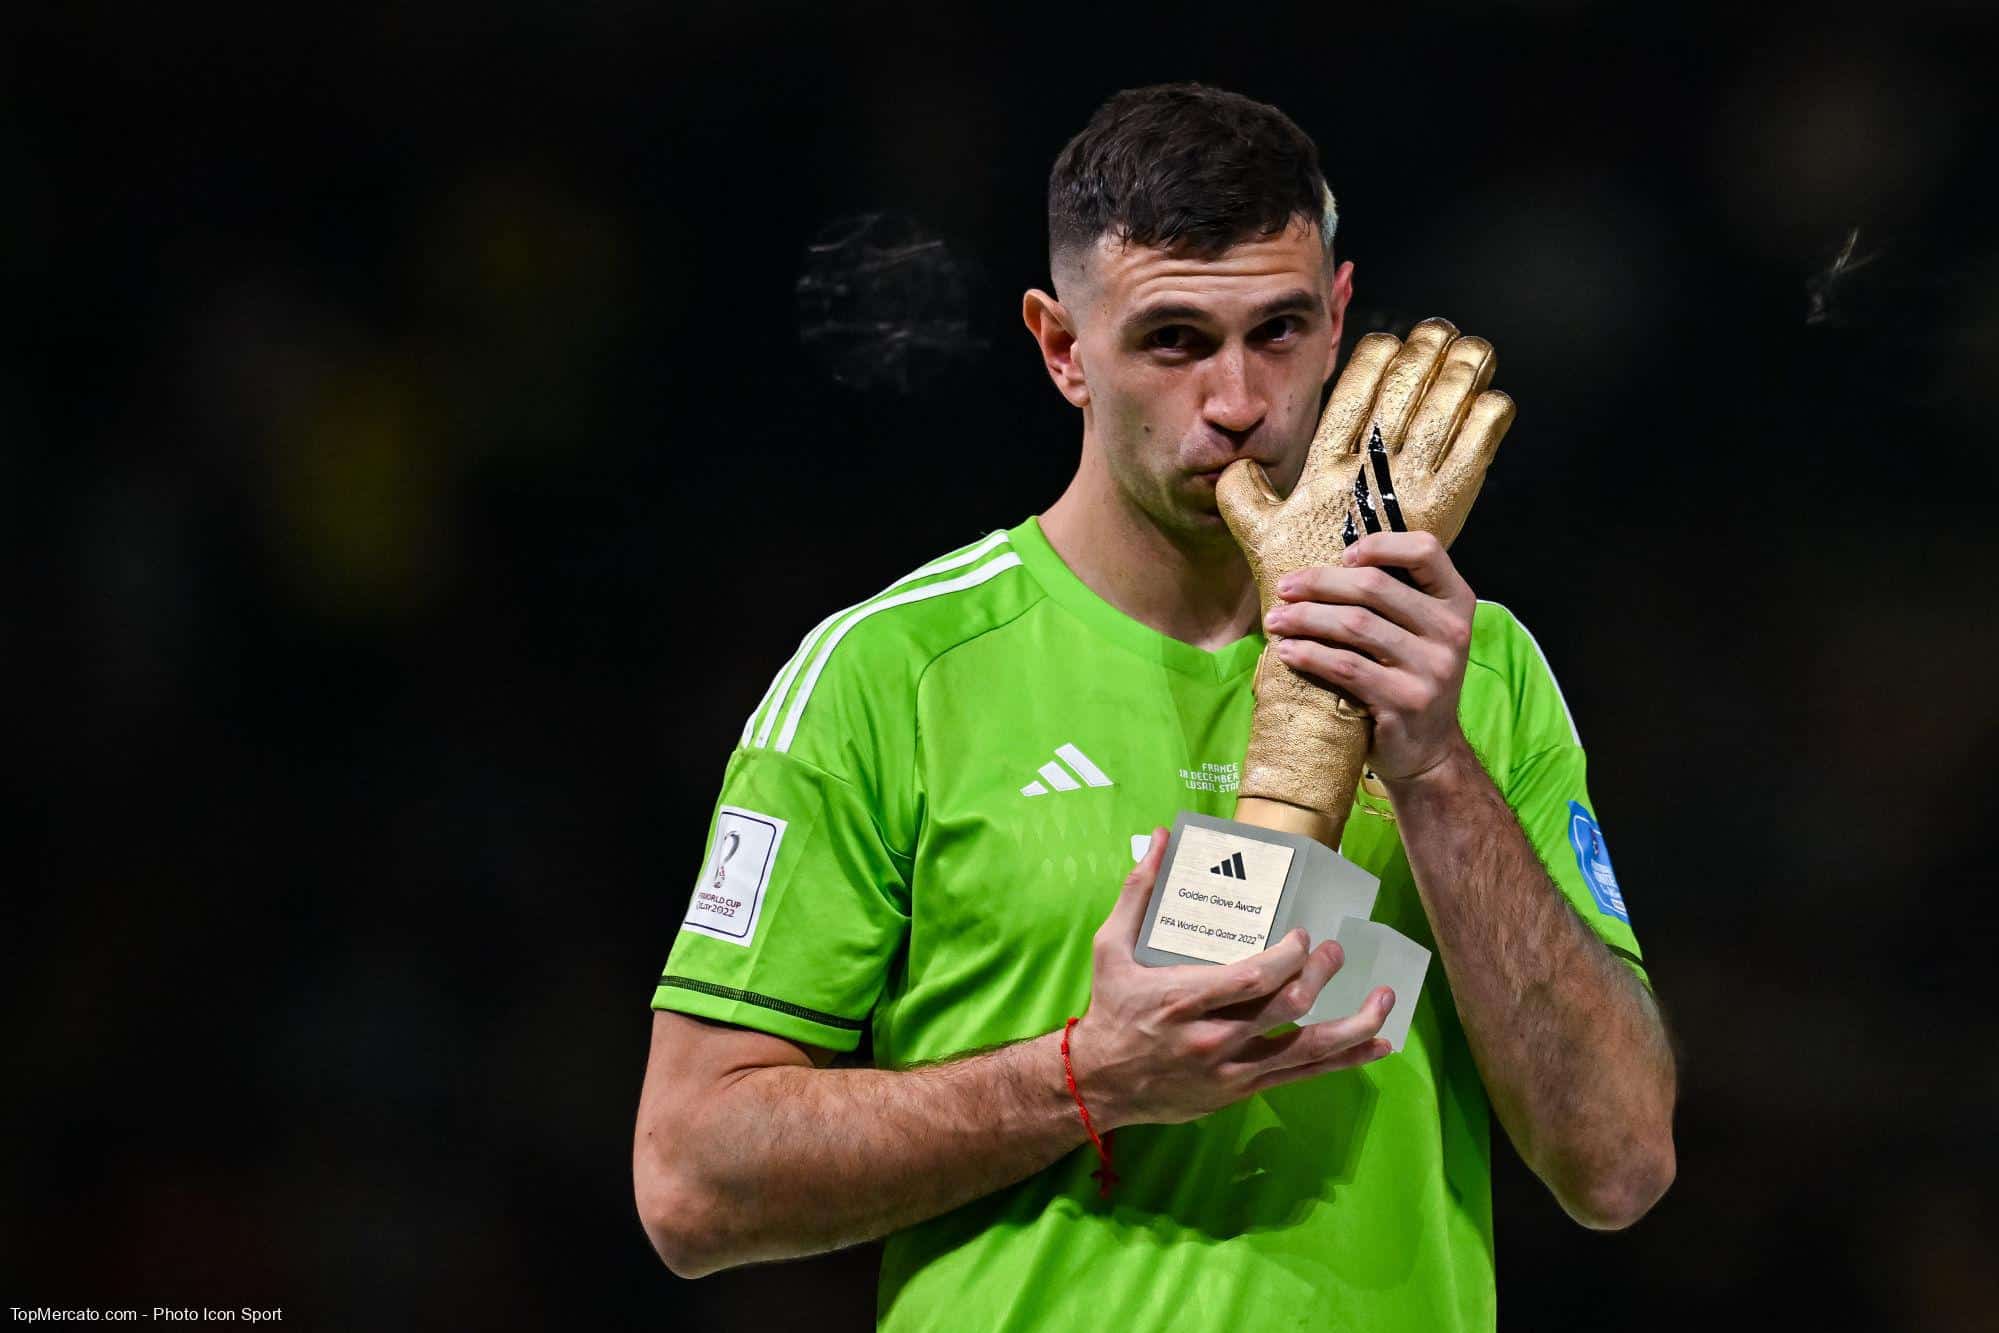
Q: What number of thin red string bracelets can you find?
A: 1